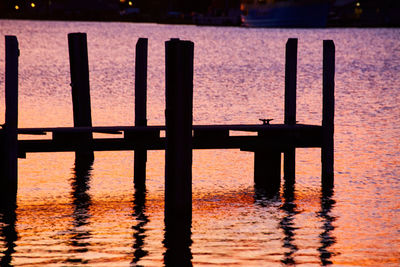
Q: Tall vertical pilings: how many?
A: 6